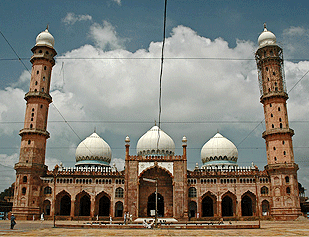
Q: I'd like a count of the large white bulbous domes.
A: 3